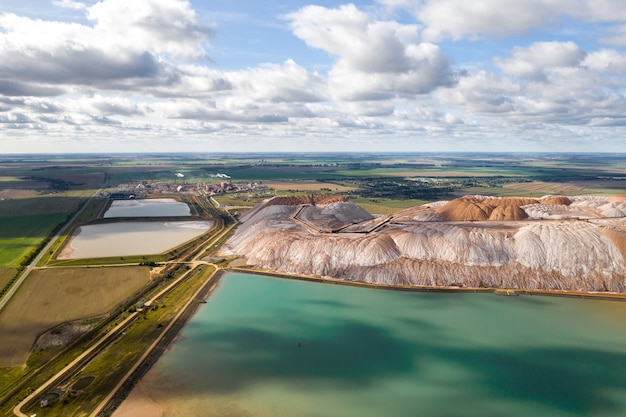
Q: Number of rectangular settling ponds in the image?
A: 2